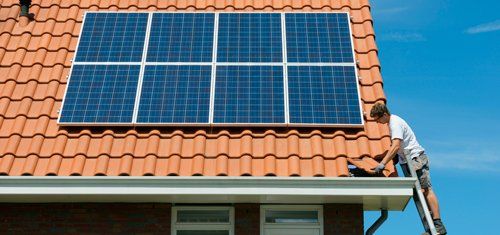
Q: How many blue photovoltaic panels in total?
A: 8